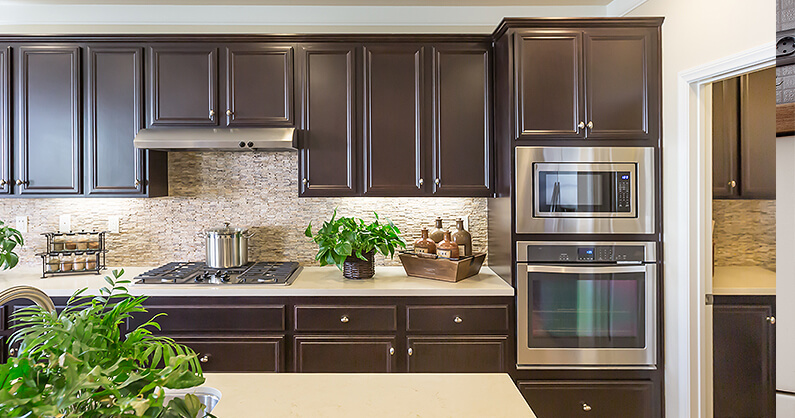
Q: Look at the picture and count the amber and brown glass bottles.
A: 4